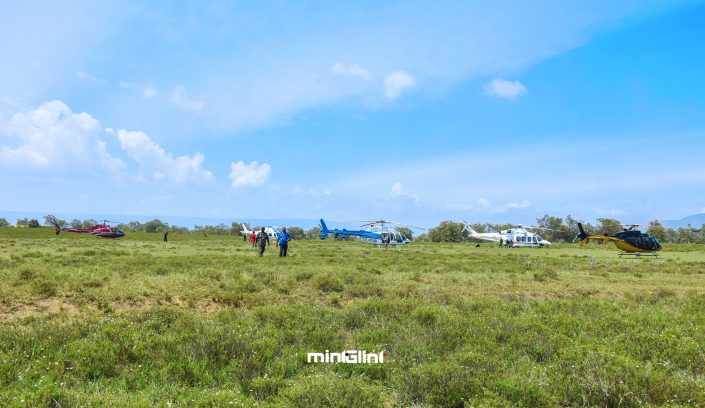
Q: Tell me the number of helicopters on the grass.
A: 5